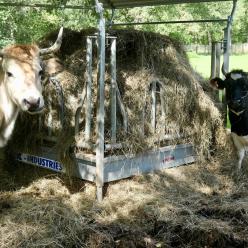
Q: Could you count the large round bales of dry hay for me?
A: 1